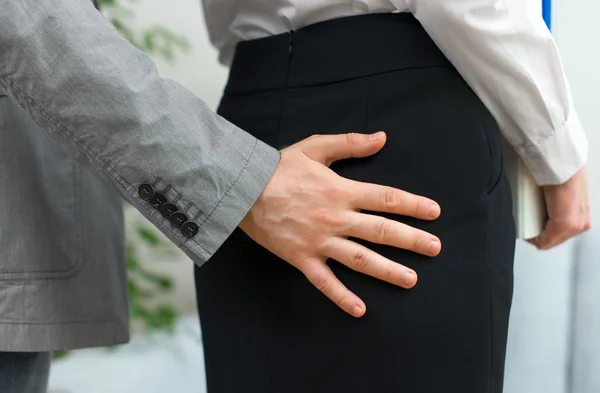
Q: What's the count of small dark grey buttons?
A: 5